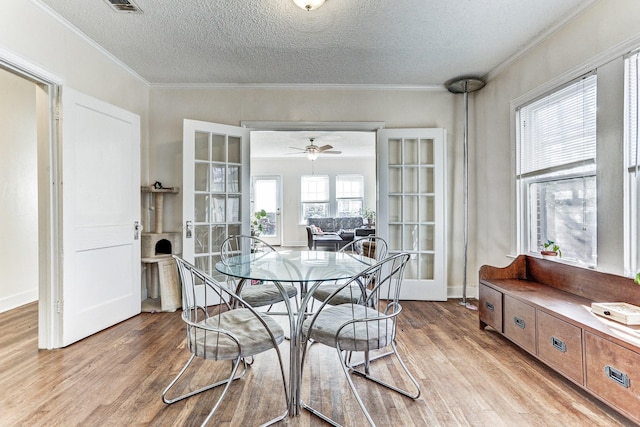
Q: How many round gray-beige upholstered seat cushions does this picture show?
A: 4